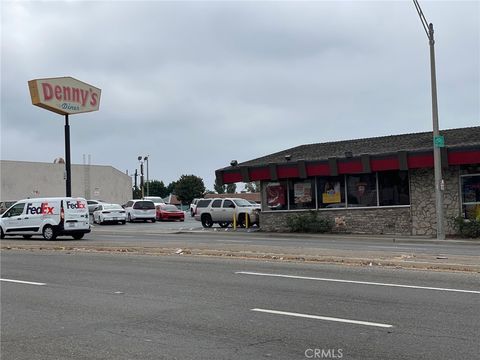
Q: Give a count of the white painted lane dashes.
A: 3